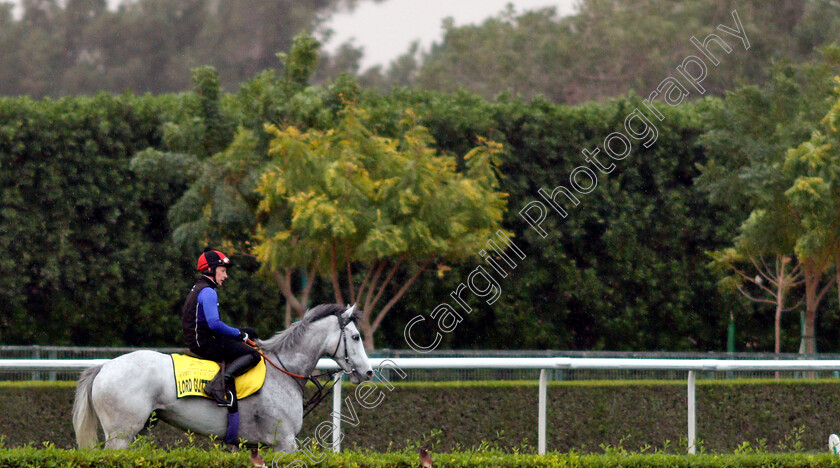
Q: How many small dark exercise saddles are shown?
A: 1